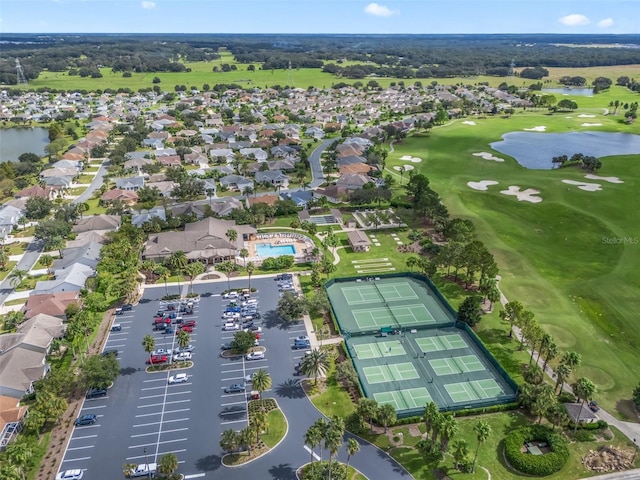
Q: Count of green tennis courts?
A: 8